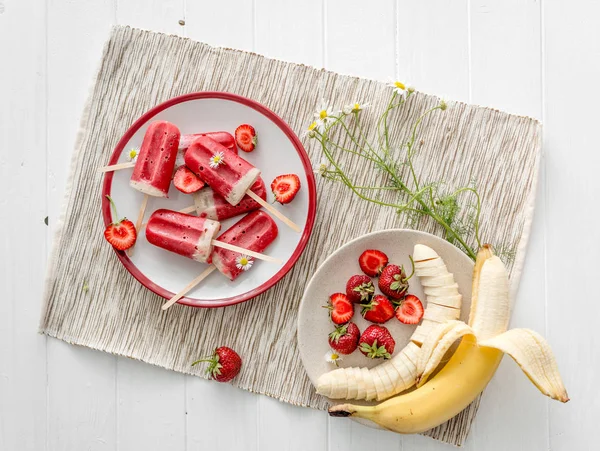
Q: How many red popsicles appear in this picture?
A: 6